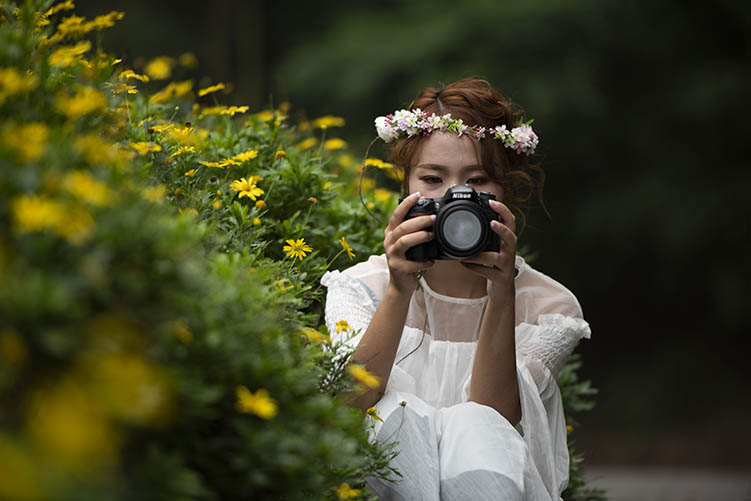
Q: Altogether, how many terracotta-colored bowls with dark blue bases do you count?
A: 0